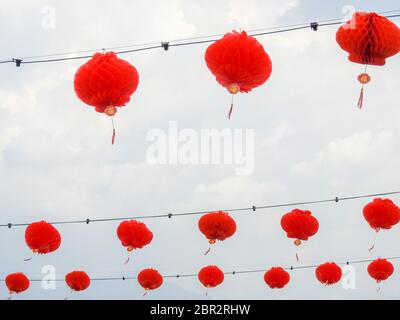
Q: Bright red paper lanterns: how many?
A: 15